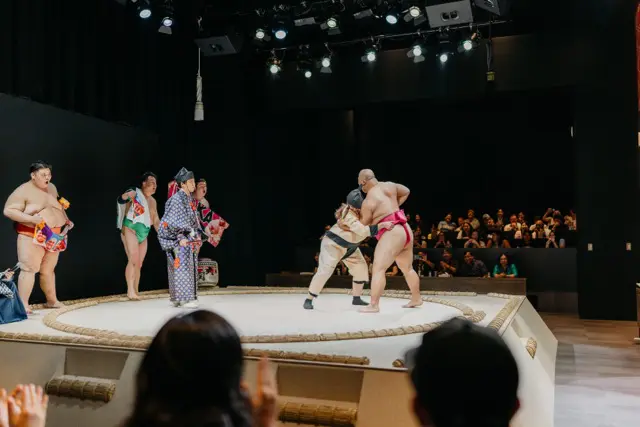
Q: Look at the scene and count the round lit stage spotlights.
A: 14